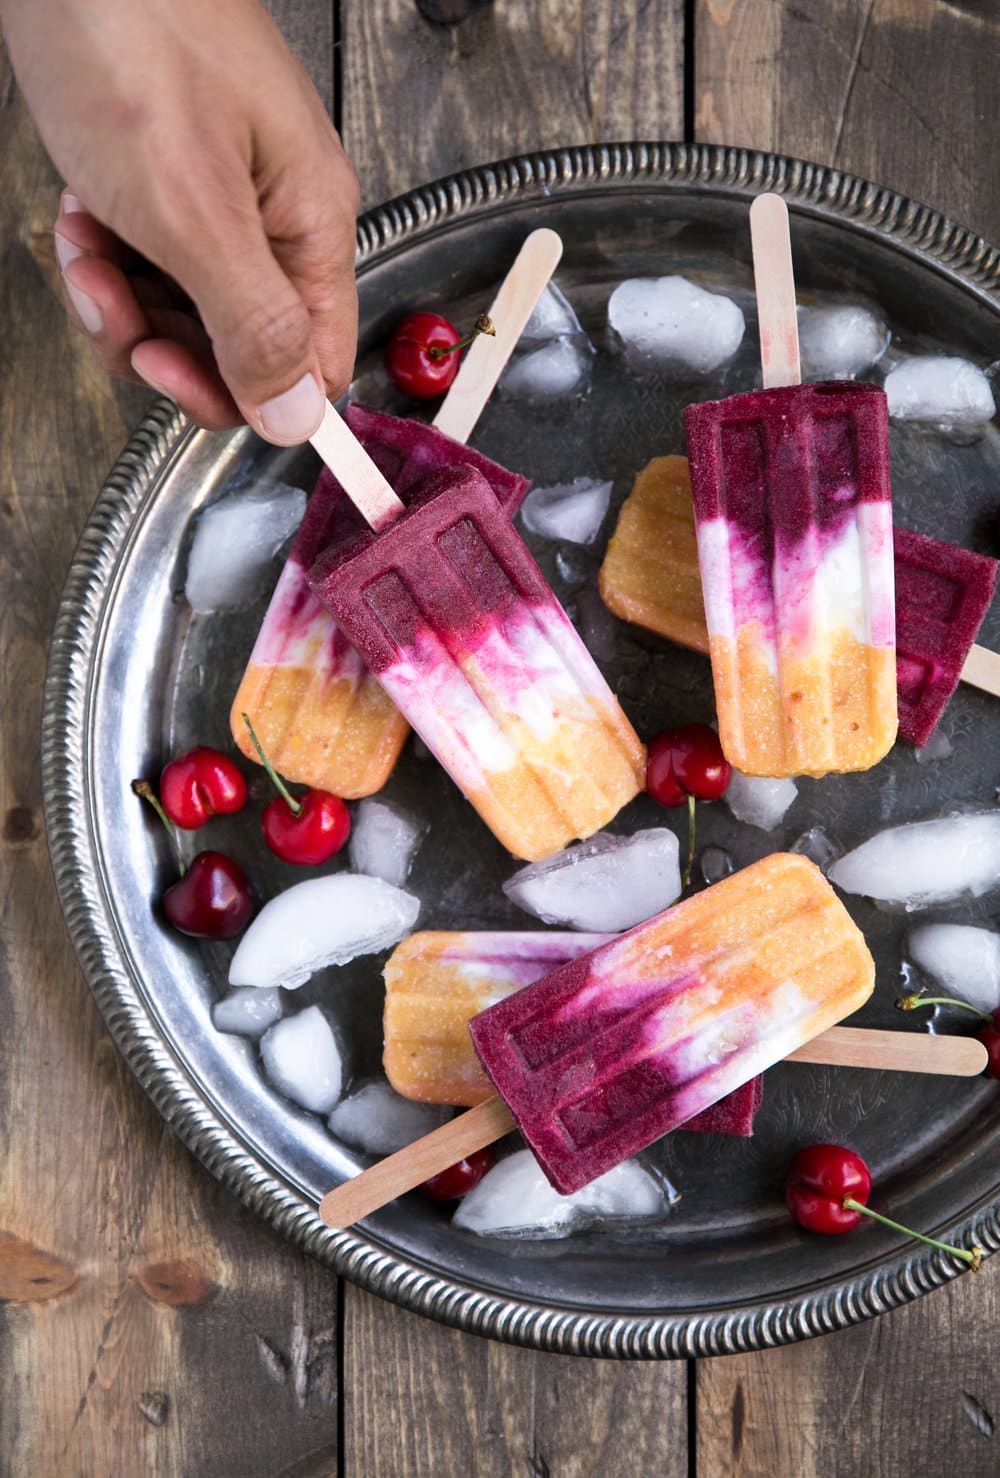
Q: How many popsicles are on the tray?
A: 6